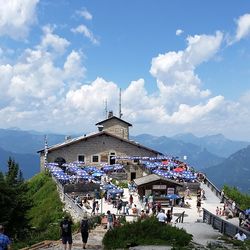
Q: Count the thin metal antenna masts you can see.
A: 2